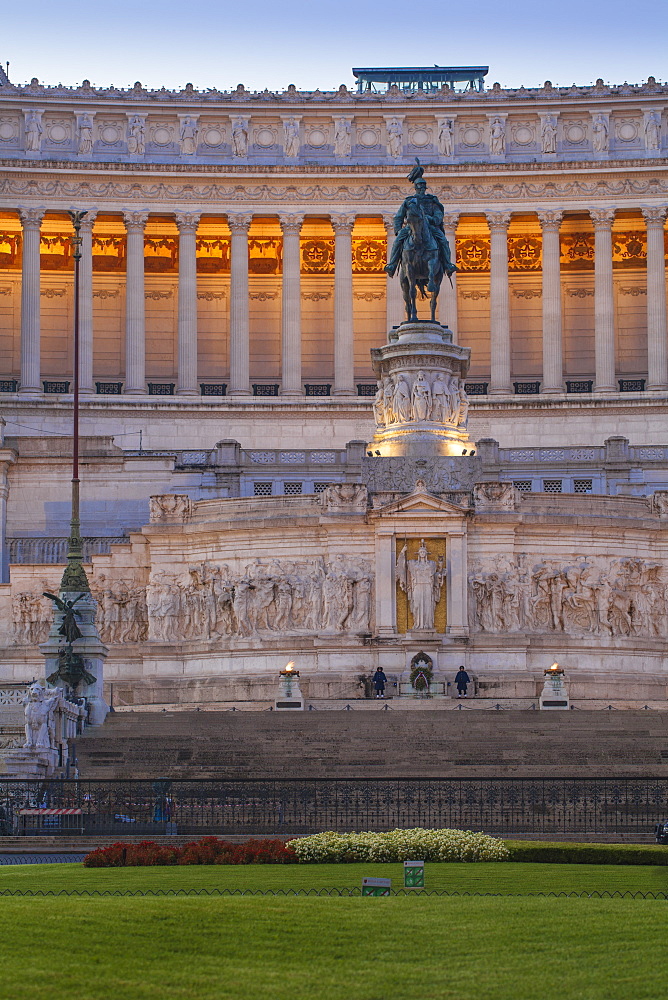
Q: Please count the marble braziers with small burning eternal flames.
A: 2